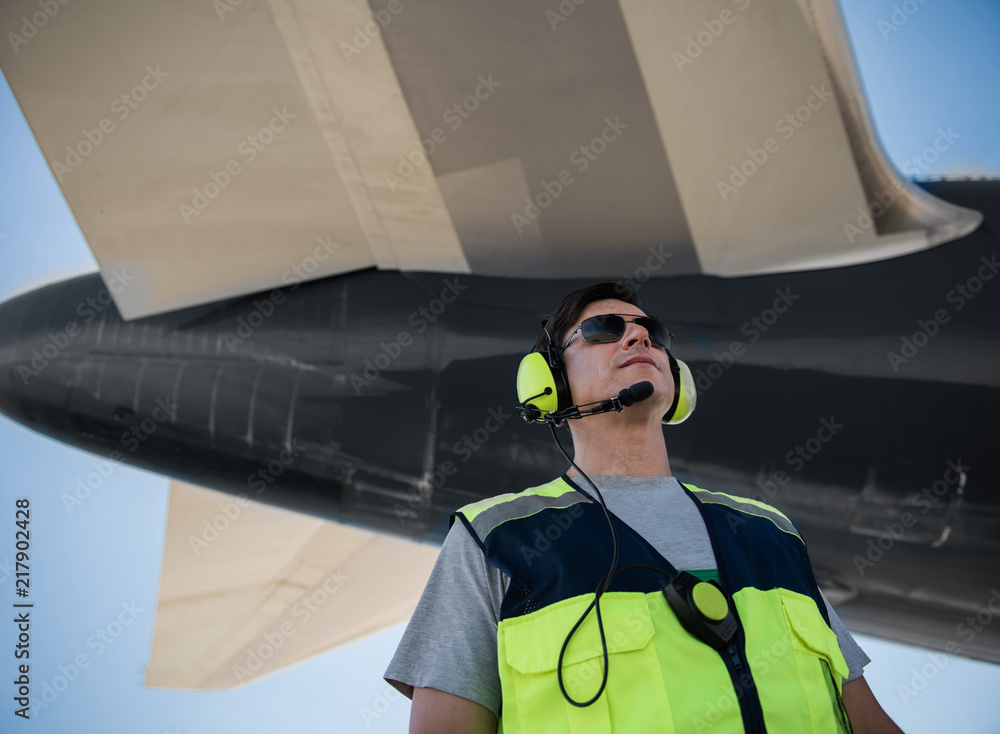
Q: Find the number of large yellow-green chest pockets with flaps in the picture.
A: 2